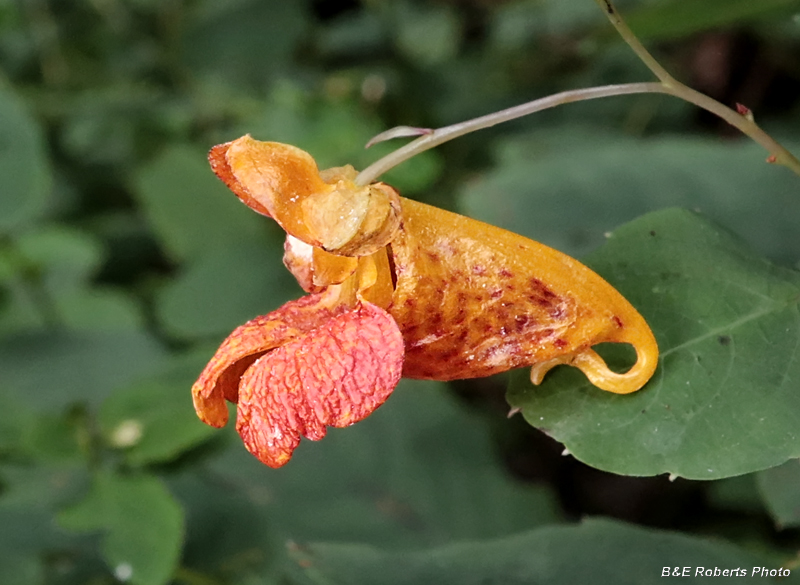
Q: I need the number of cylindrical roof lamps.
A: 0